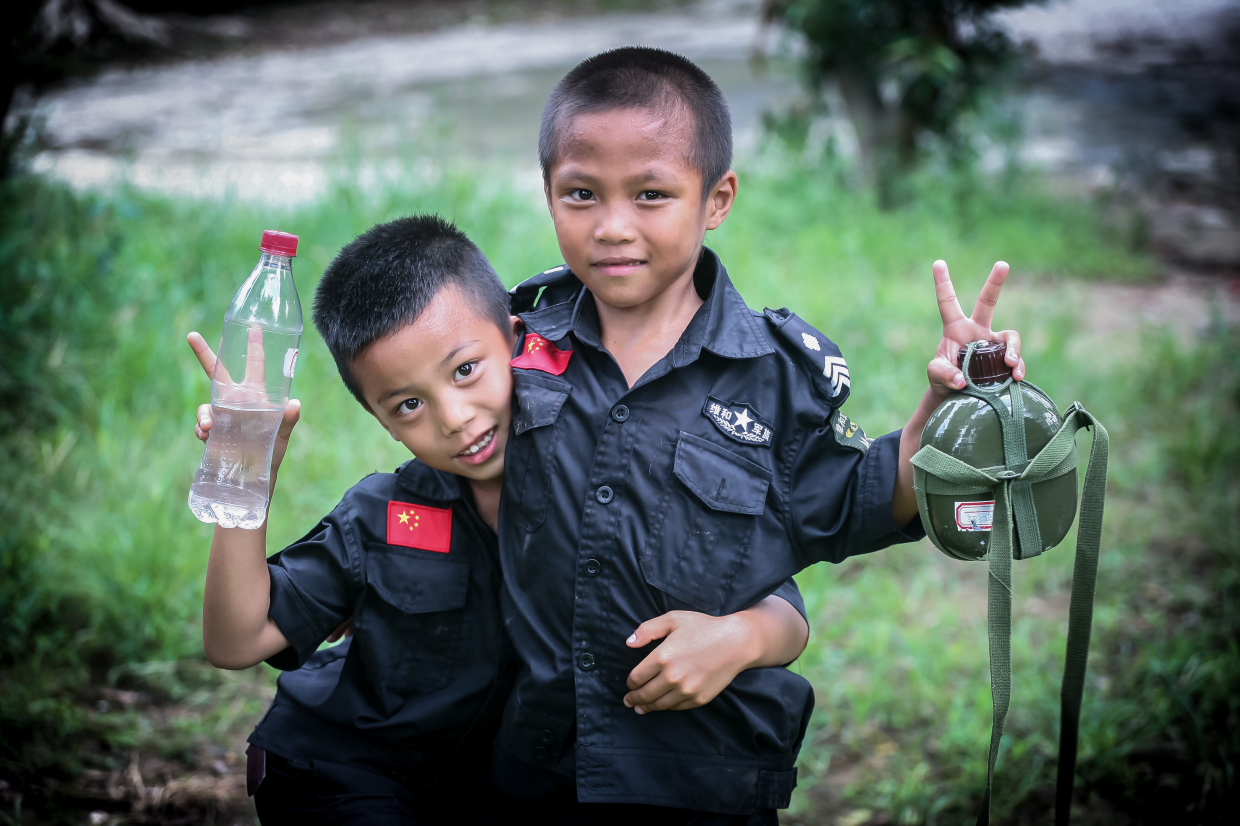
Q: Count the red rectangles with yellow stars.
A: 2